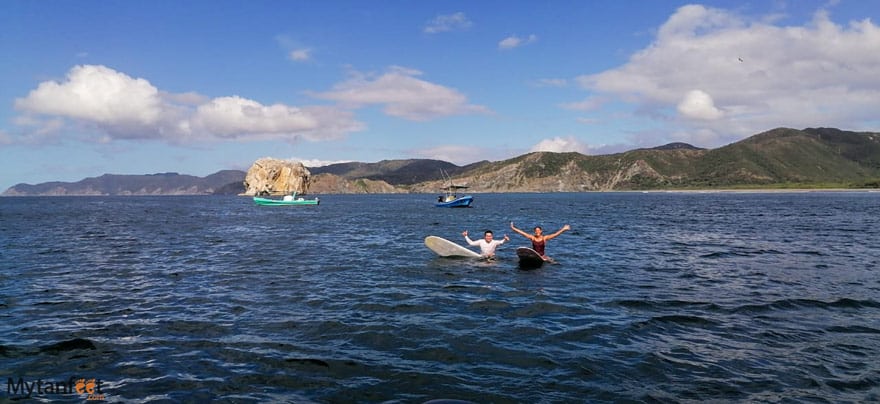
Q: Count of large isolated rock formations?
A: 1